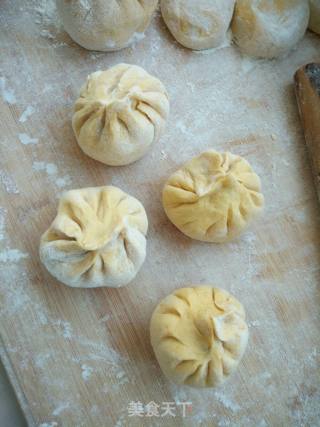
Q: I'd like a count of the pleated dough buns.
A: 4